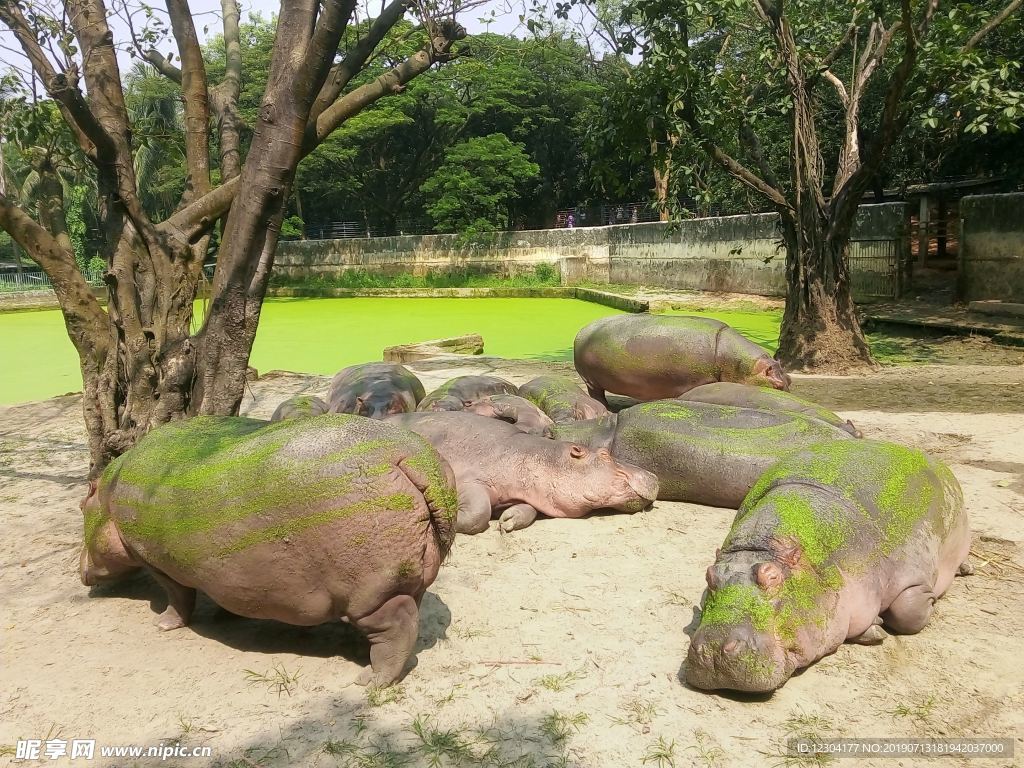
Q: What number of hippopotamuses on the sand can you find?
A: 11